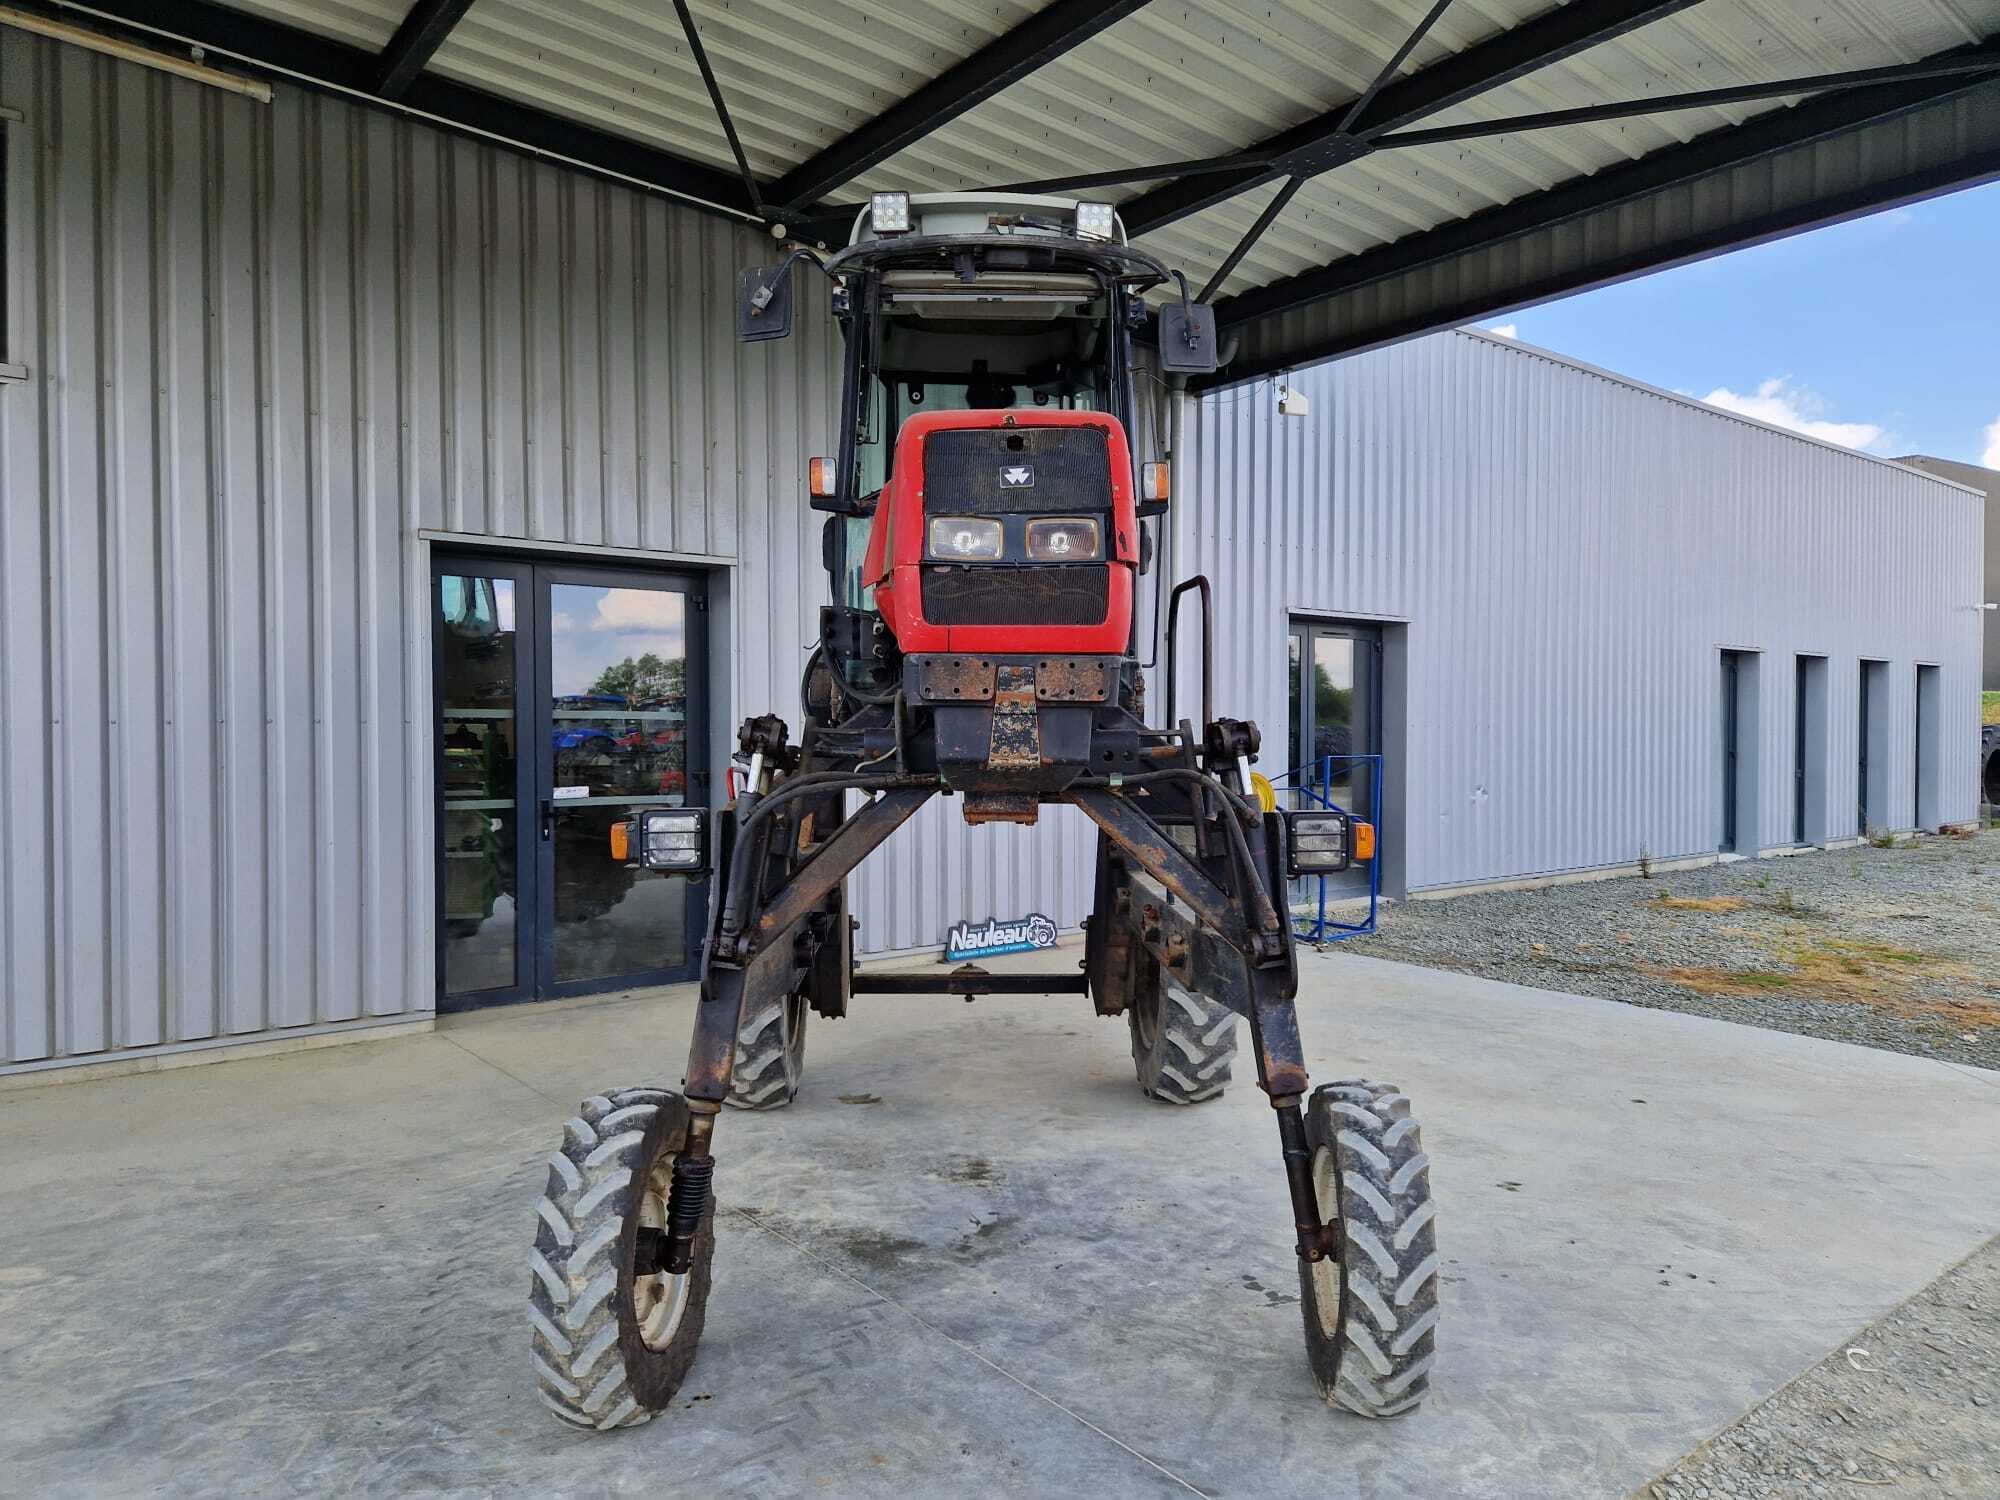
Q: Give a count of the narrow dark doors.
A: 4